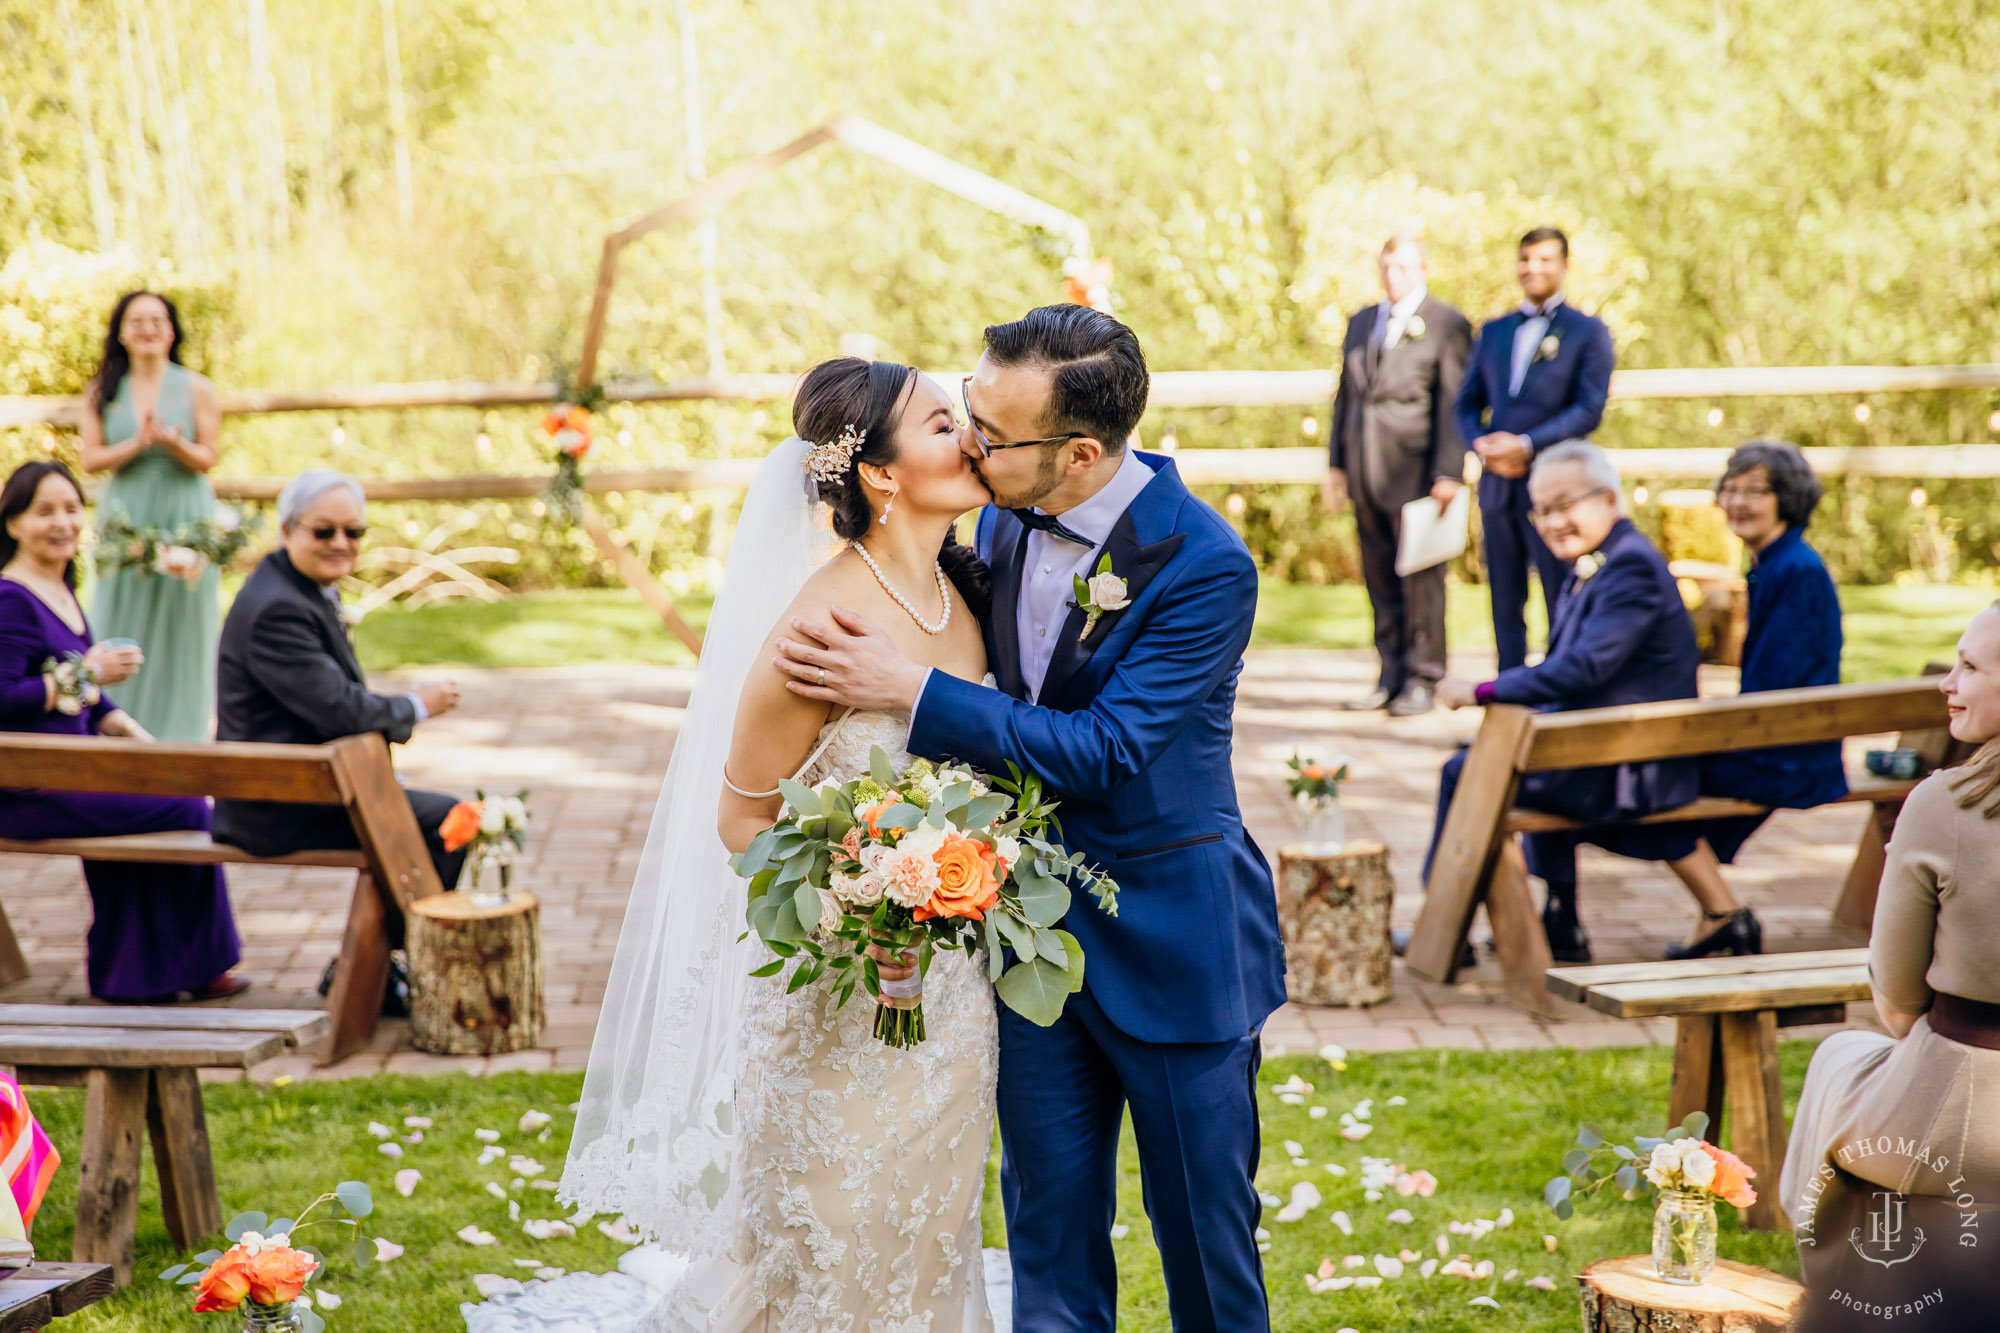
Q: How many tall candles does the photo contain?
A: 0